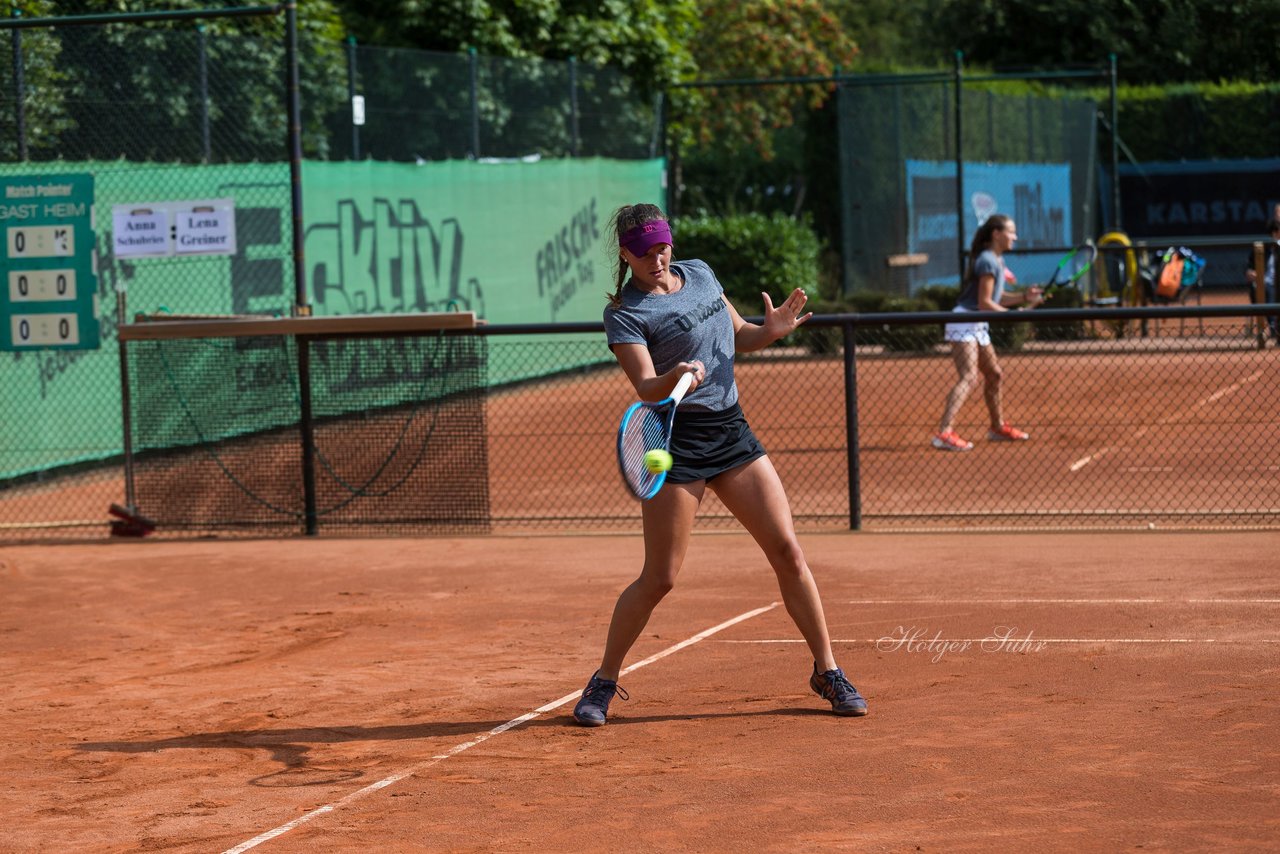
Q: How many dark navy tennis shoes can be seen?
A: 2